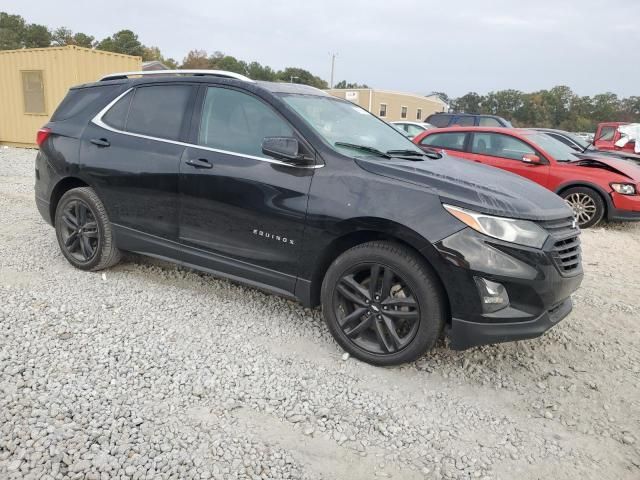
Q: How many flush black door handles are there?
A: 2